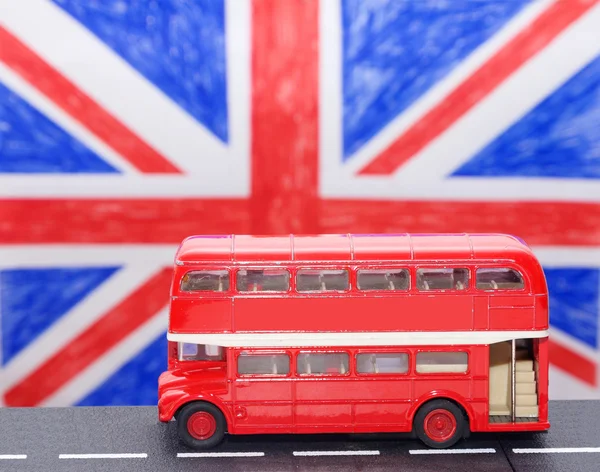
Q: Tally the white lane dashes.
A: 6